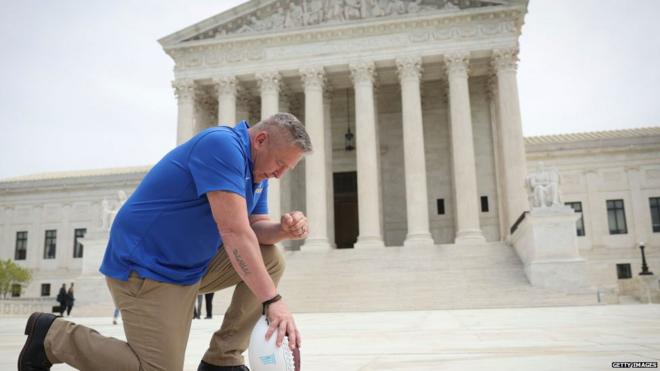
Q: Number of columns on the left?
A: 4